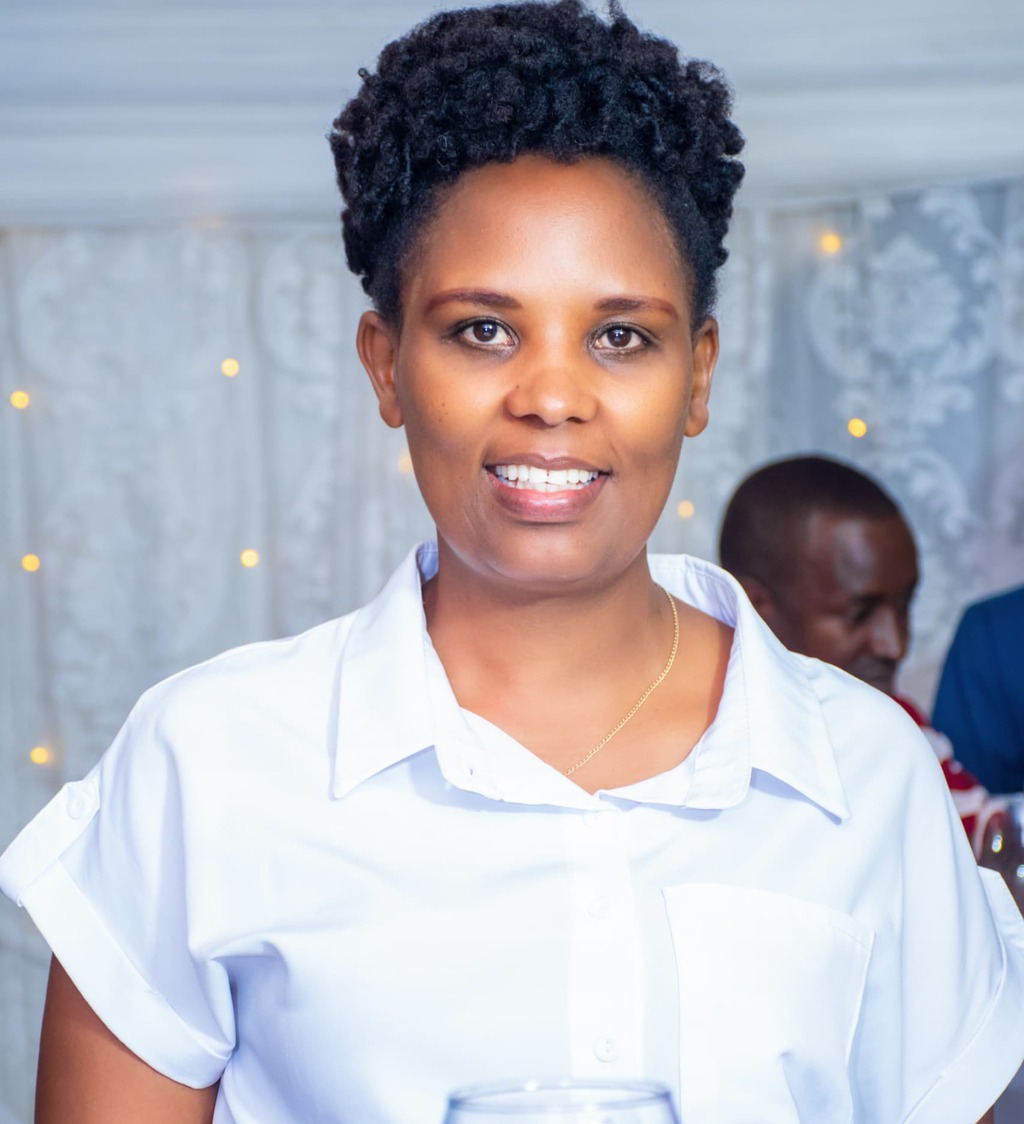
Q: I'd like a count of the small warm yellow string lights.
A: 9